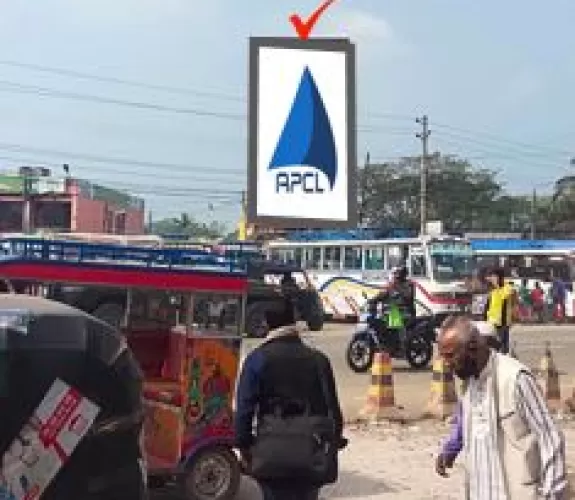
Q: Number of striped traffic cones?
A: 3